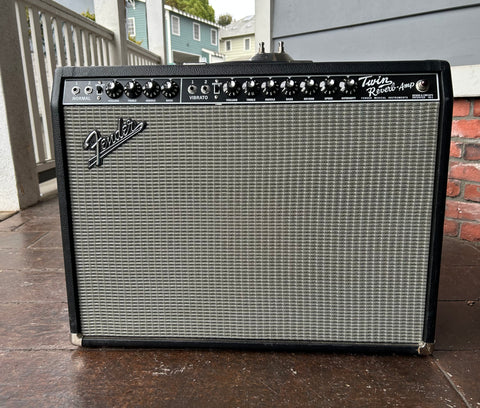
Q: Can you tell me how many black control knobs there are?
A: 11